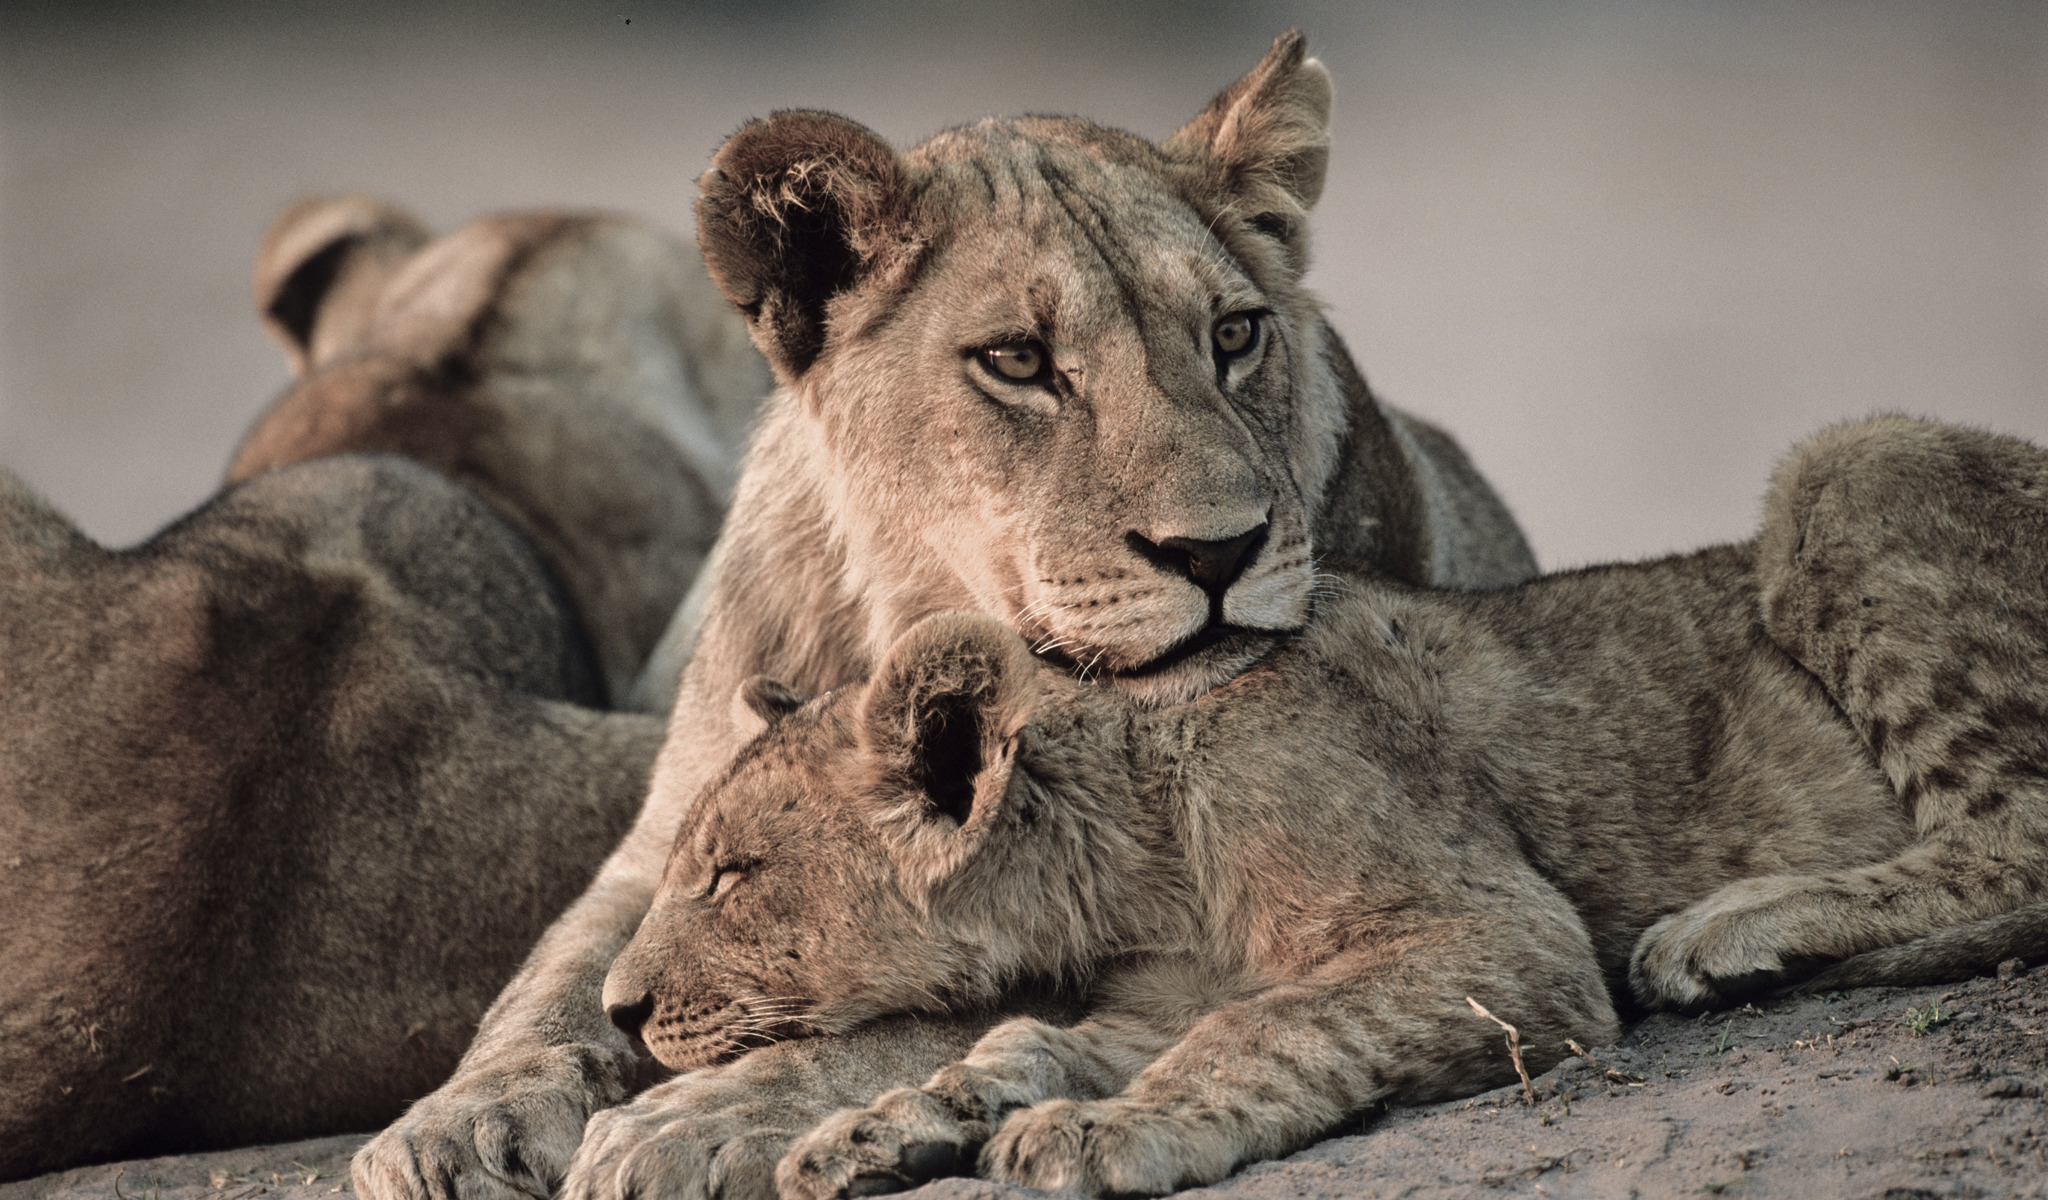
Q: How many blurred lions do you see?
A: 2